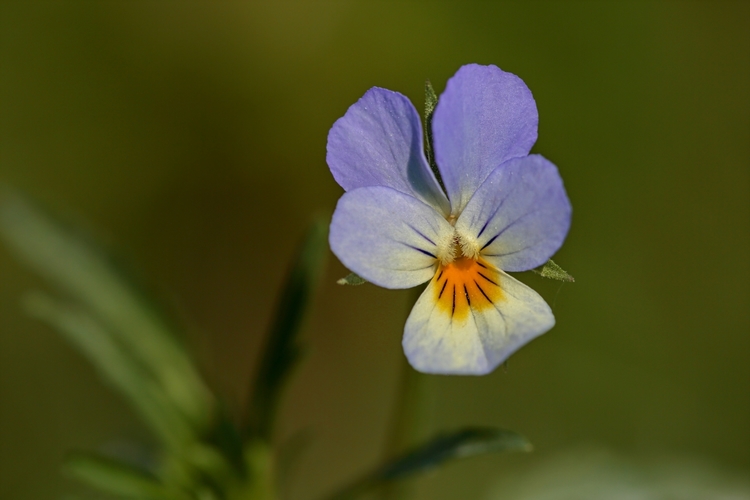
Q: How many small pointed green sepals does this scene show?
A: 3